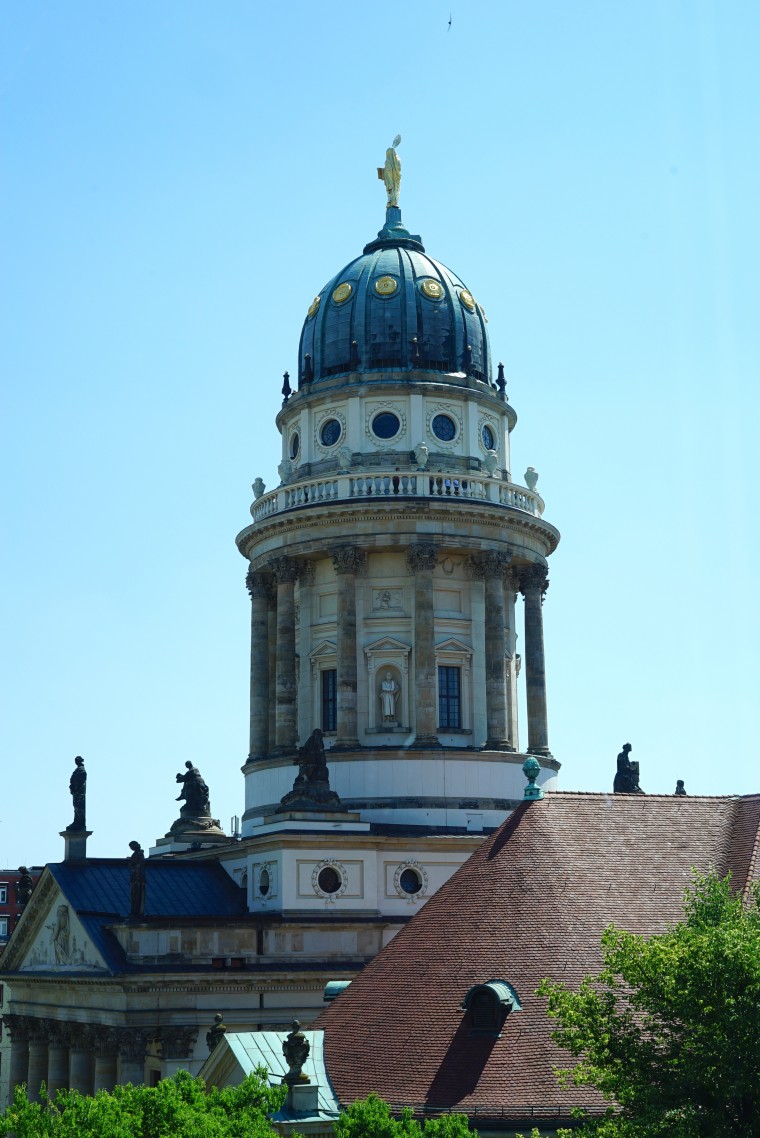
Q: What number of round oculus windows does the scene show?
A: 8